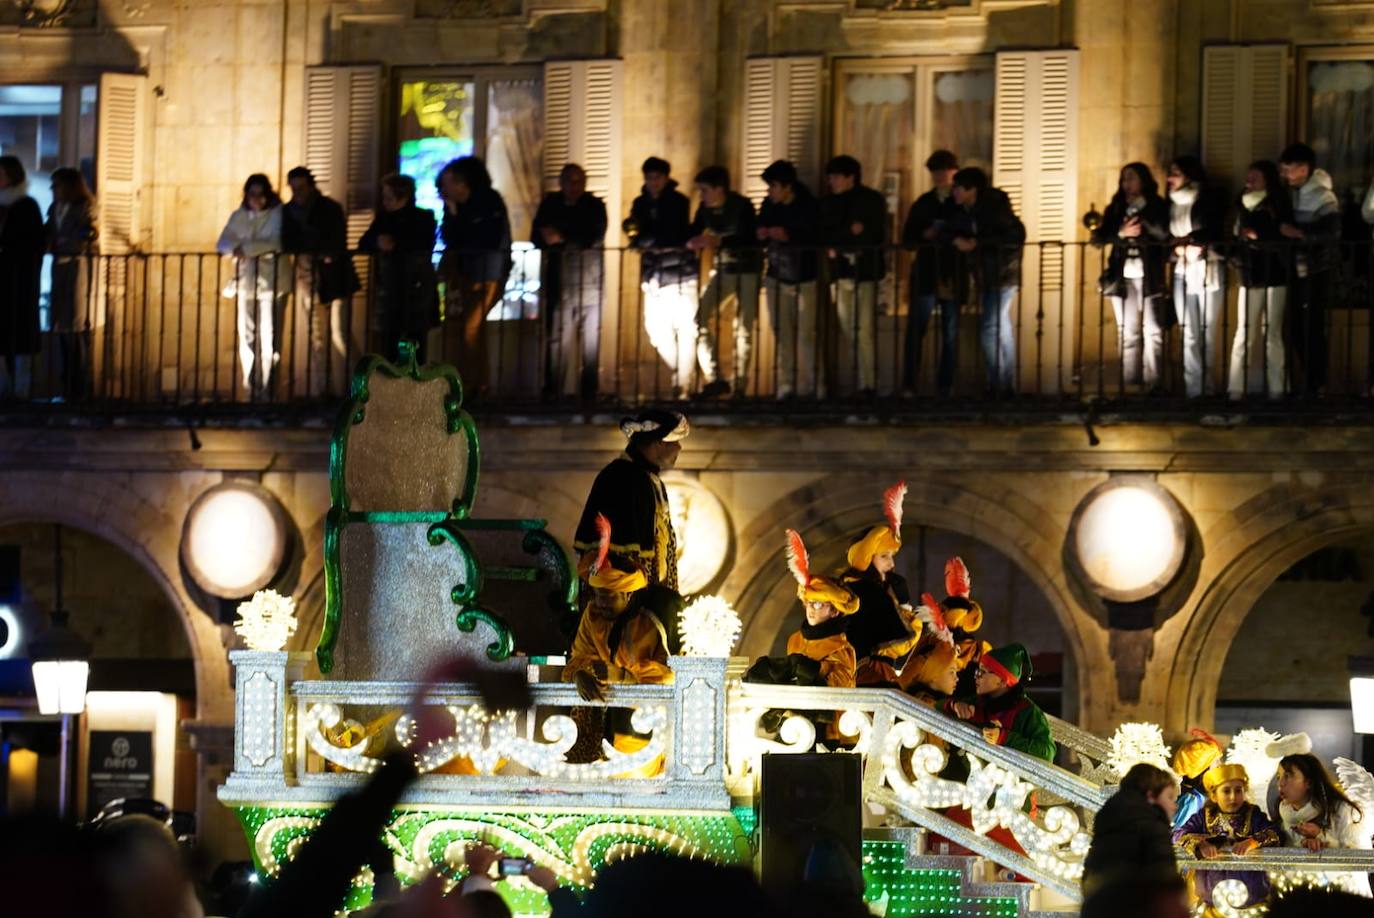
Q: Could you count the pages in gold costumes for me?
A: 5